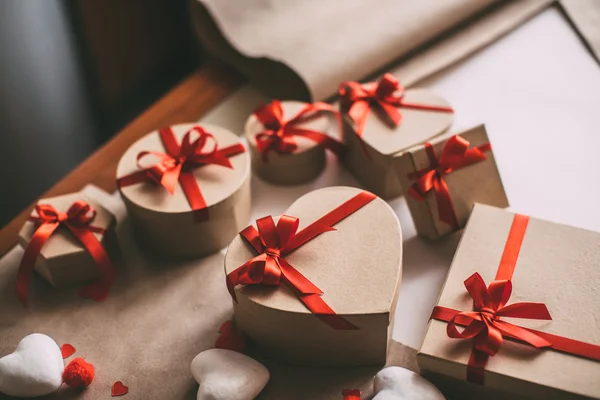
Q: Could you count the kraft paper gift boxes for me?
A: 7